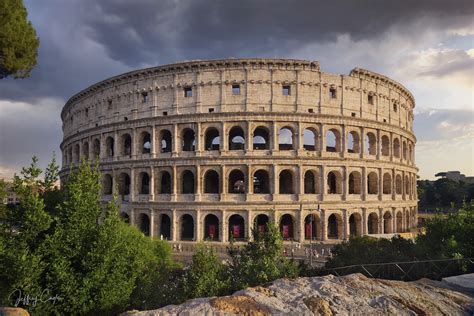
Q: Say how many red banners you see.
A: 5